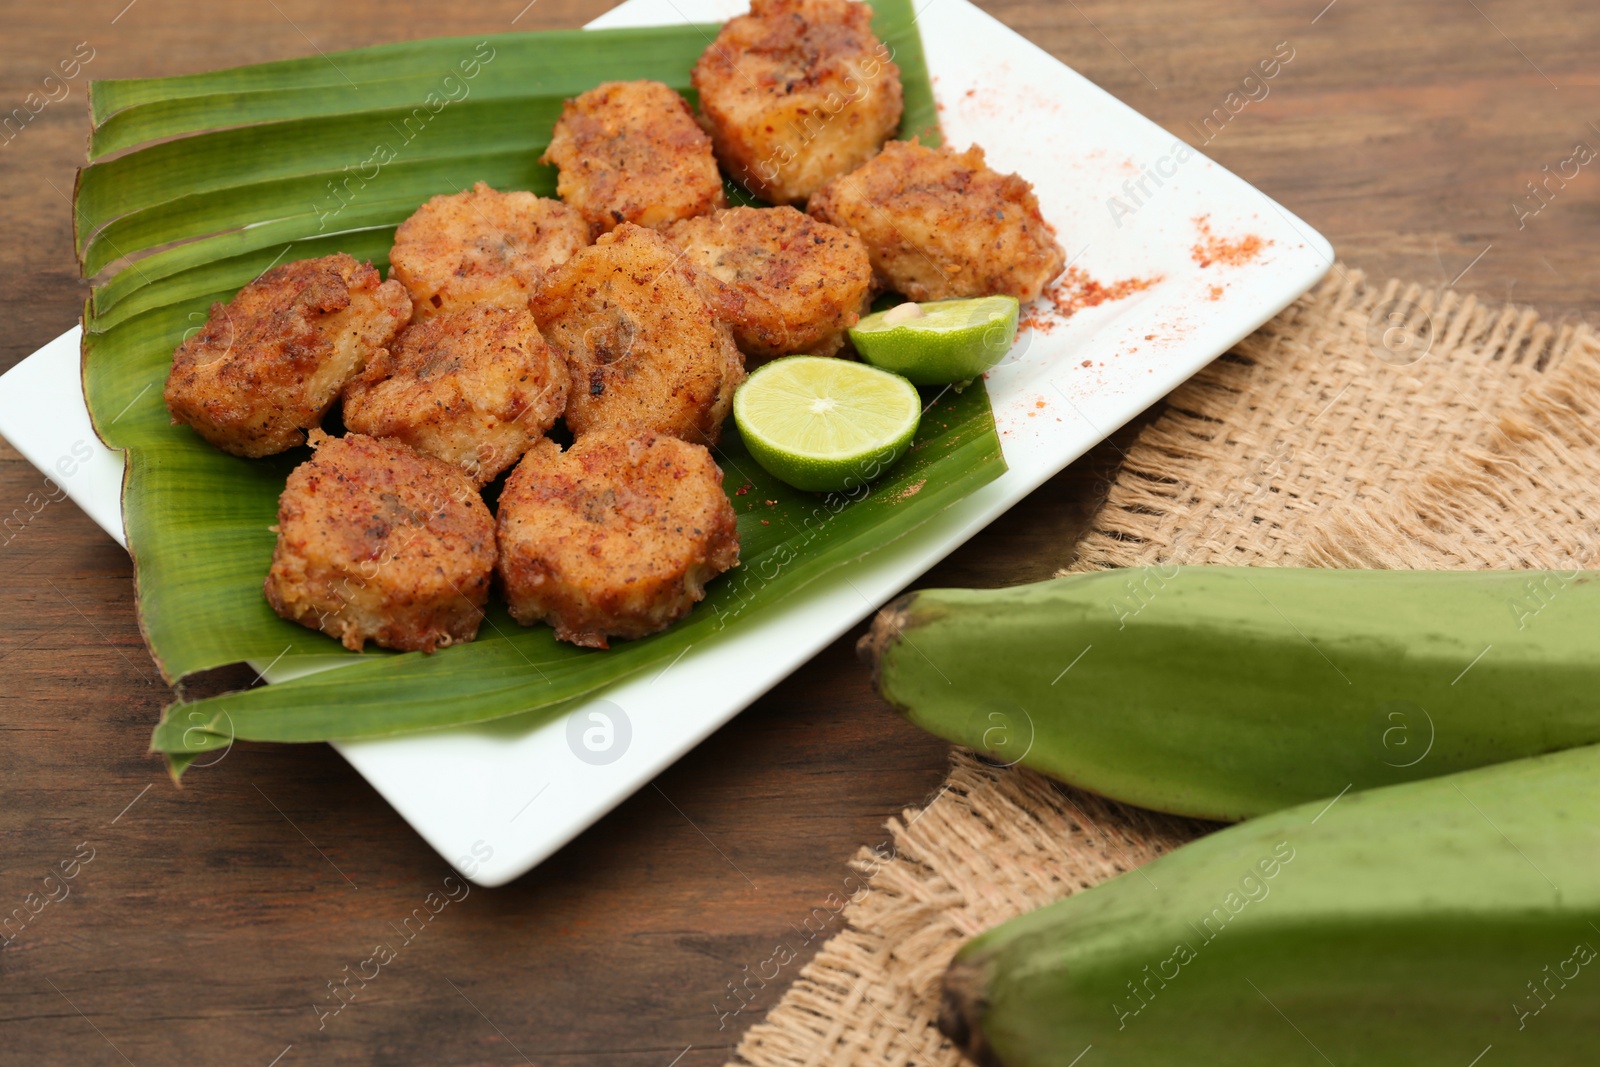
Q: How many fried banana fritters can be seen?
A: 10